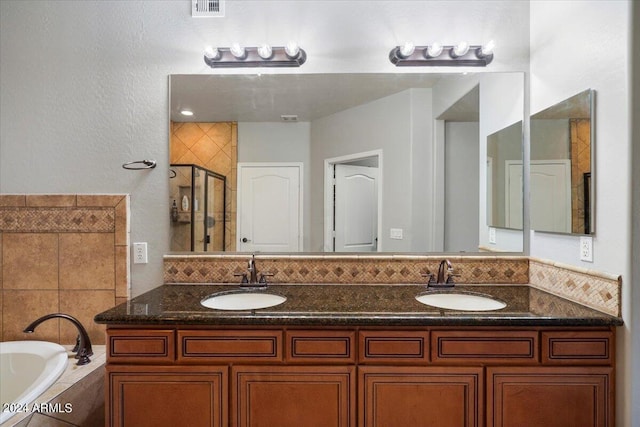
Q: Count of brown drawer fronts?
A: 6